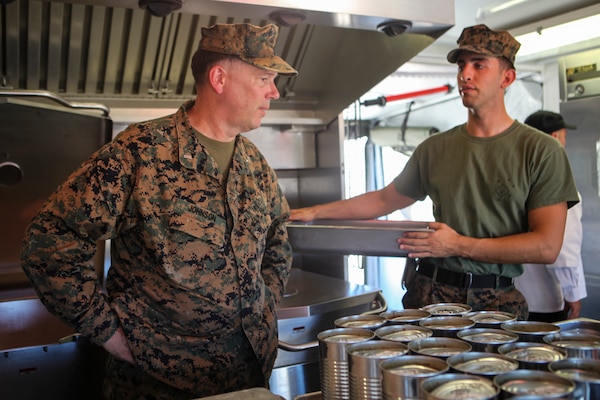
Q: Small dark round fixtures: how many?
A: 3